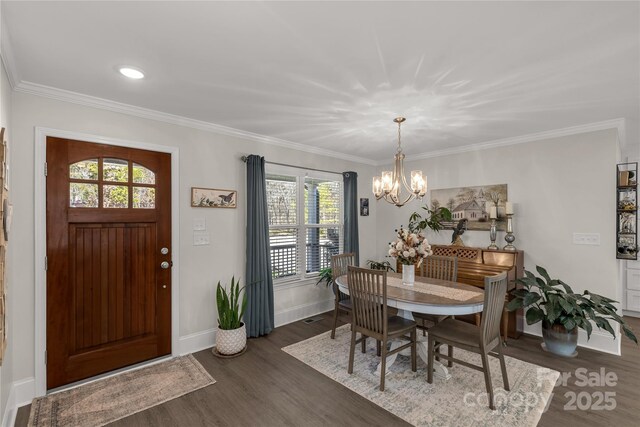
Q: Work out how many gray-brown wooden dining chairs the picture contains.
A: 4